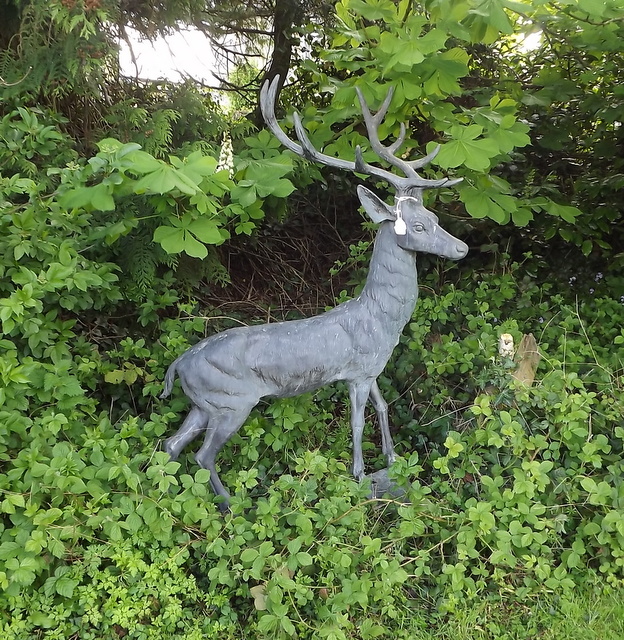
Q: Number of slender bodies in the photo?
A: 1